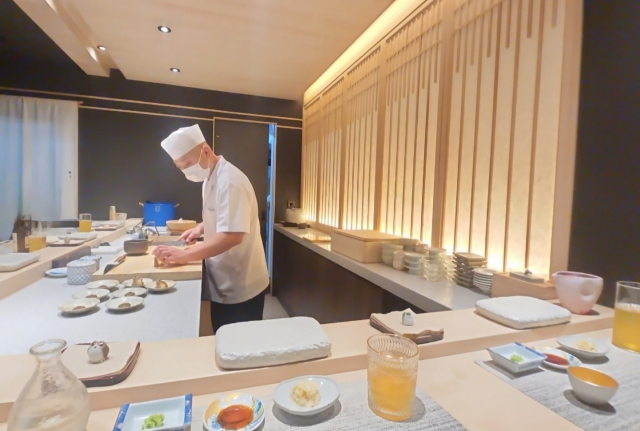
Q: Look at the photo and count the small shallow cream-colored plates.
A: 7